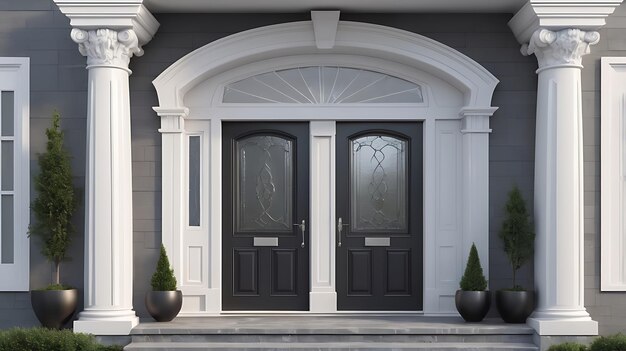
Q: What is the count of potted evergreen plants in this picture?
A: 4